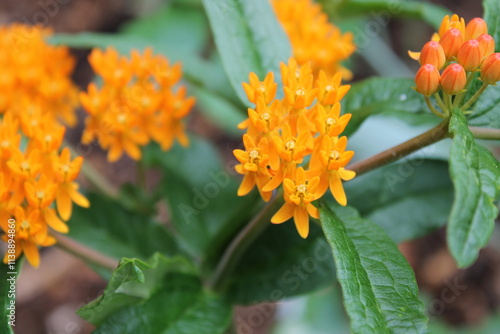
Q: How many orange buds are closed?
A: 8